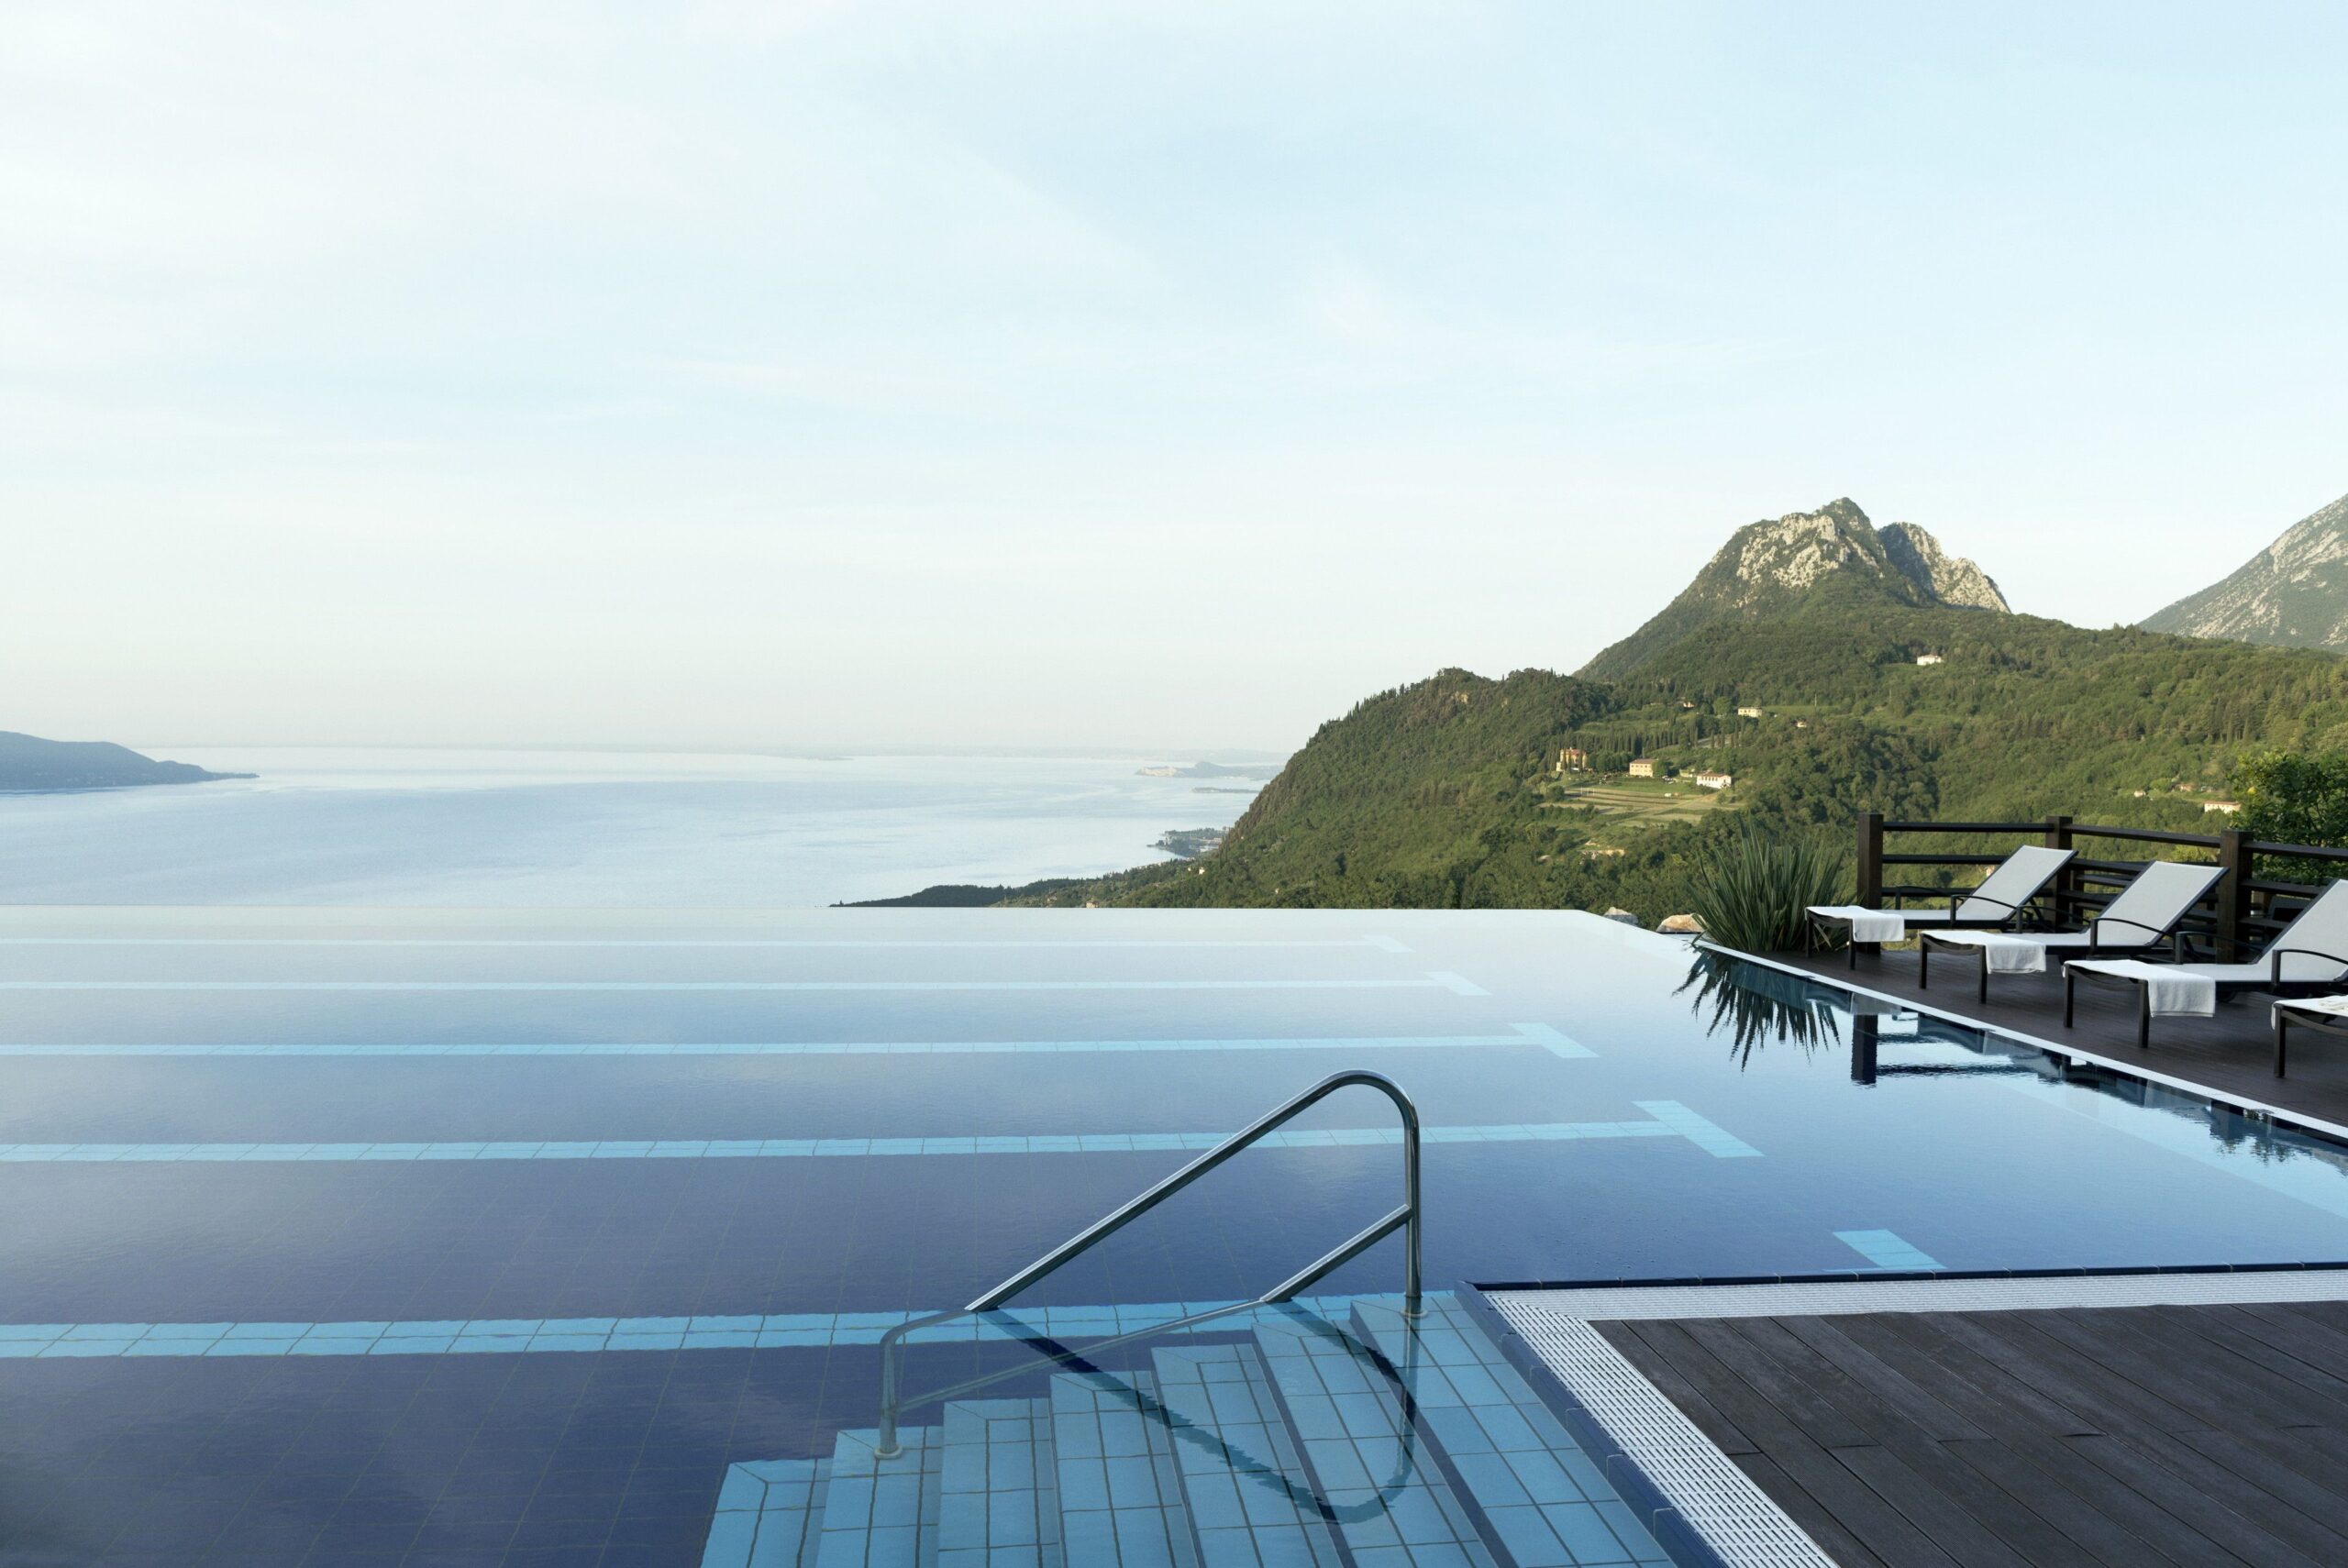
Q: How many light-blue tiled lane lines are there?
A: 5